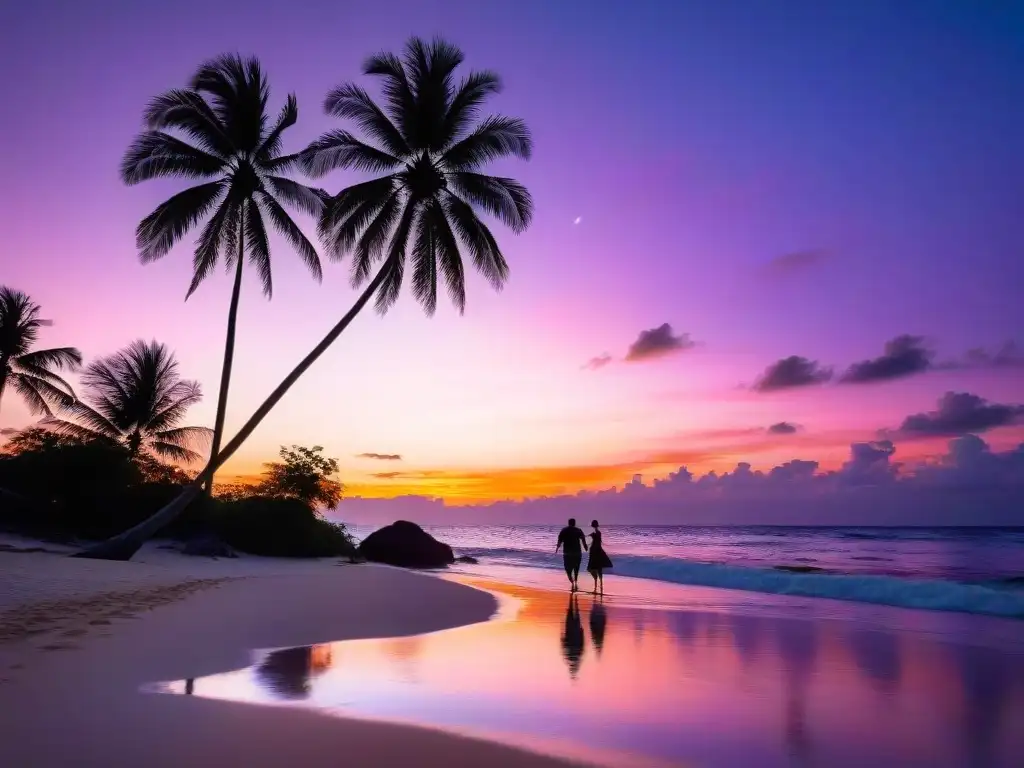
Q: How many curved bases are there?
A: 1